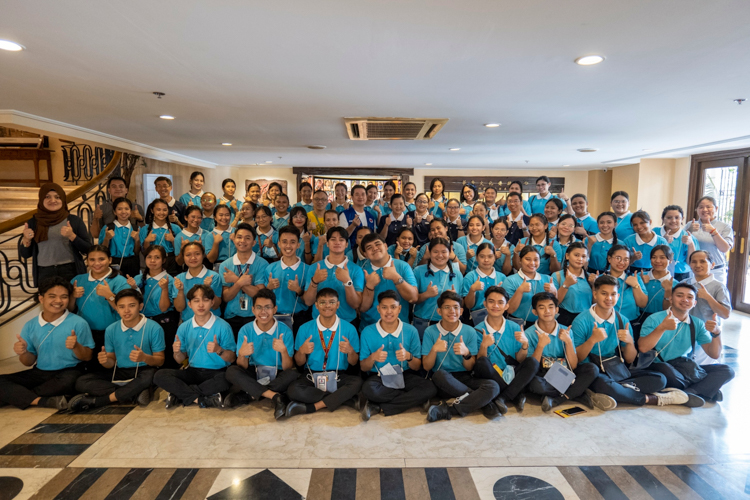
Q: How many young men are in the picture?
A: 15